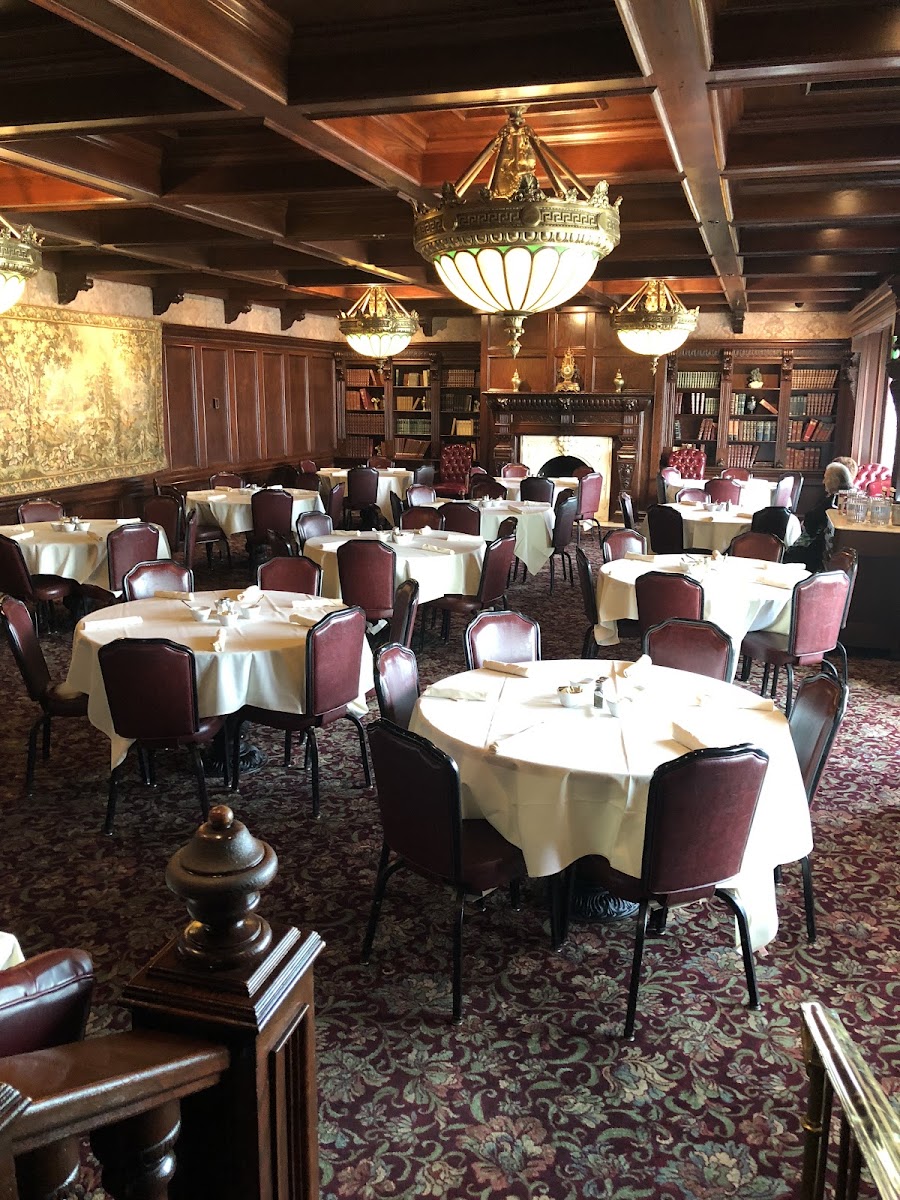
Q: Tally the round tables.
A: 11